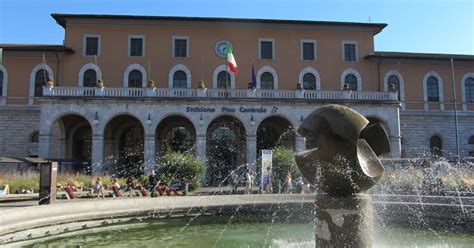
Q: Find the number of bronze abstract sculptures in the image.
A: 1